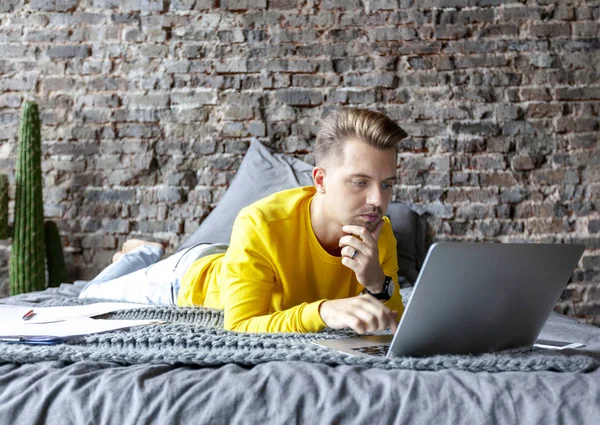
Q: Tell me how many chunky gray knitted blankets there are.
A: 1